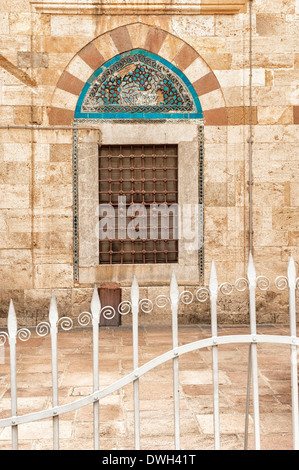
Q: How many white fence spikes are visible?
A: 8